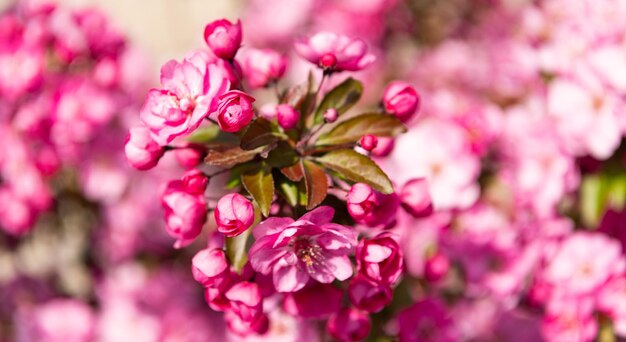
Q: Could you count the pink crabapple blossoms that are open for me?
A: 3